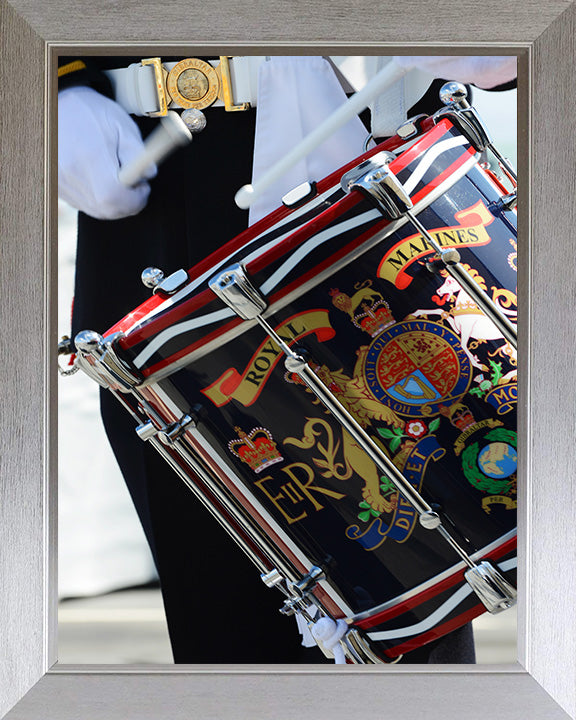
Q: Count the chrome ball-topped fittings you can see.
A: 3